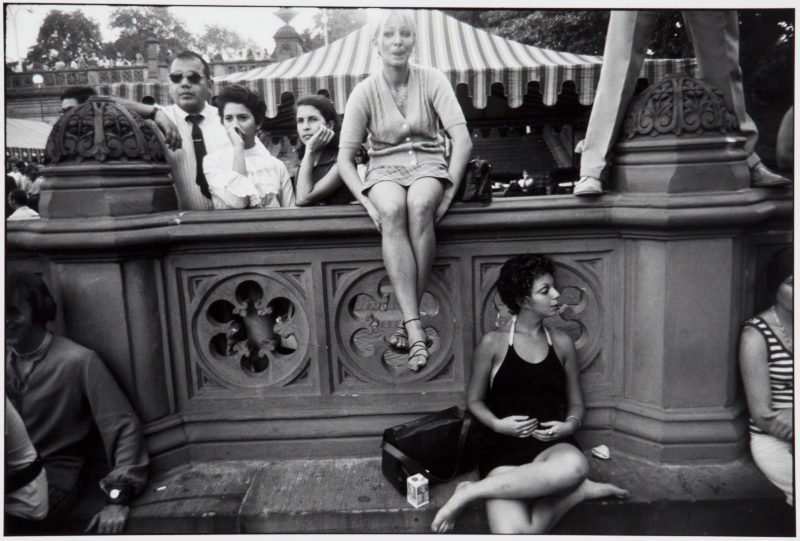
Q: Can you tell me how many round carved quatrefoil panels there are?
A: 3